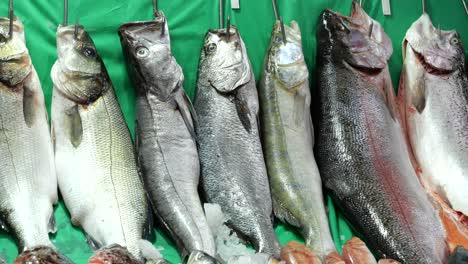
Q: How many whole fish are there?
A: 7